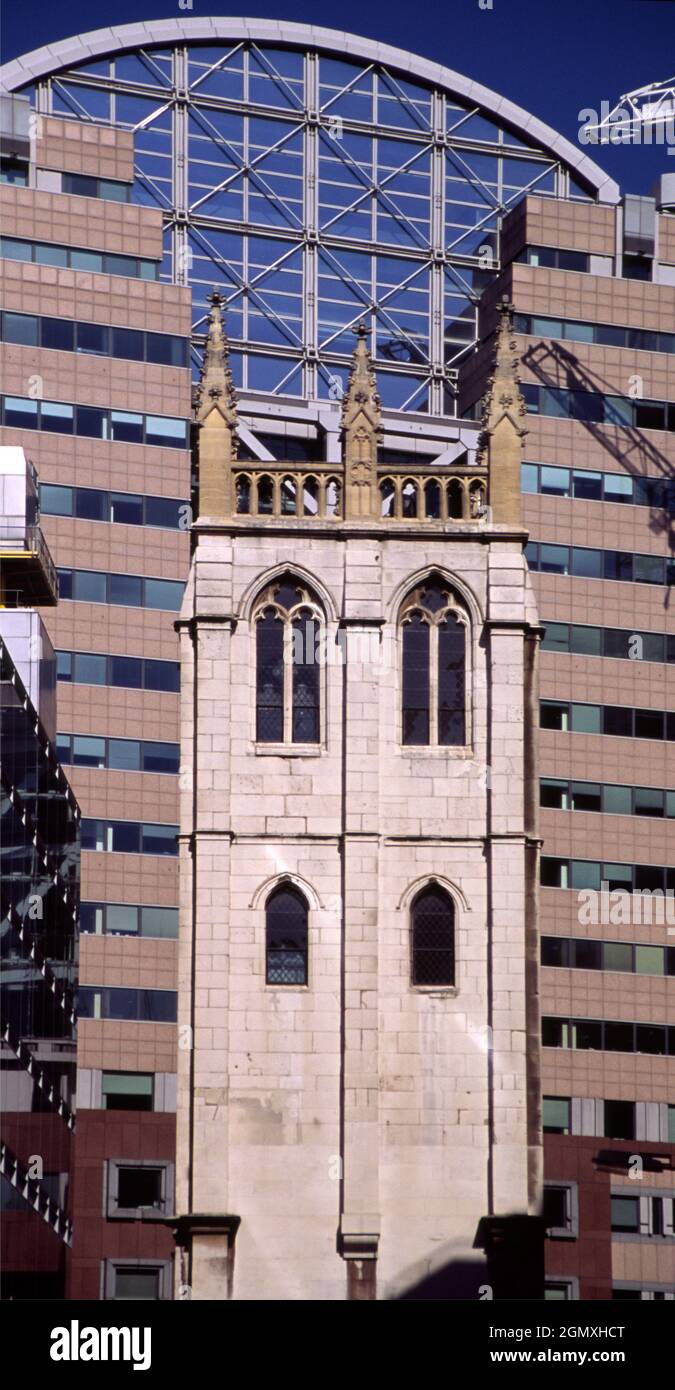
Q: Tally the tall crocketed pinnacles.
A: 3